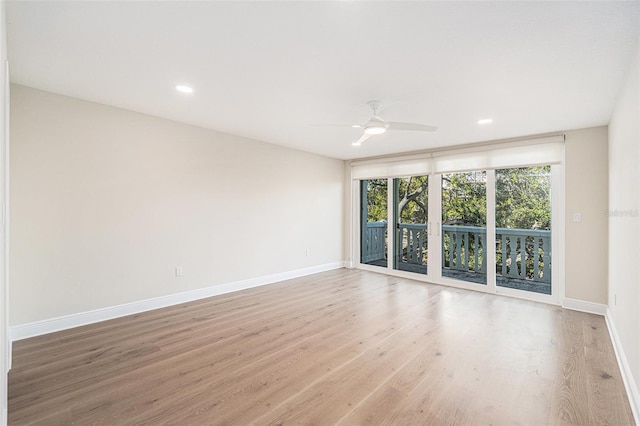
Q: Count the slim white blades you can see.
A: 3